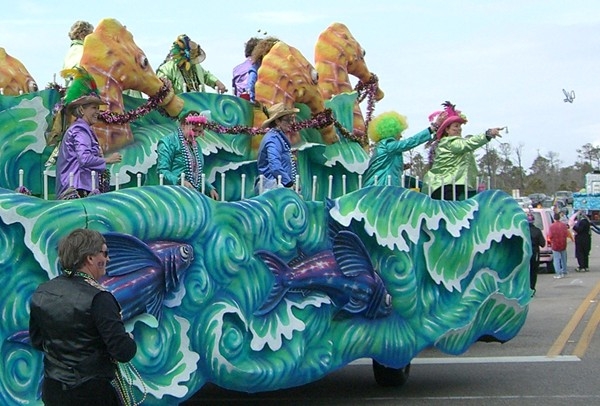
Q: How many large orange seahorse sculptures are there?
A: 4